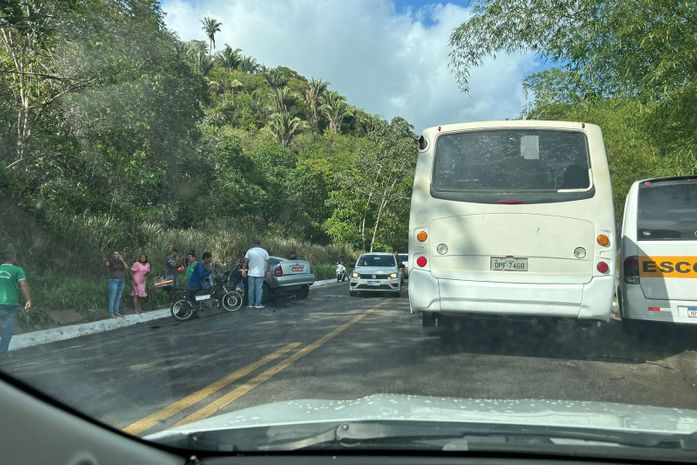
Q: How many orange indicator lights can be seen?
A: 2